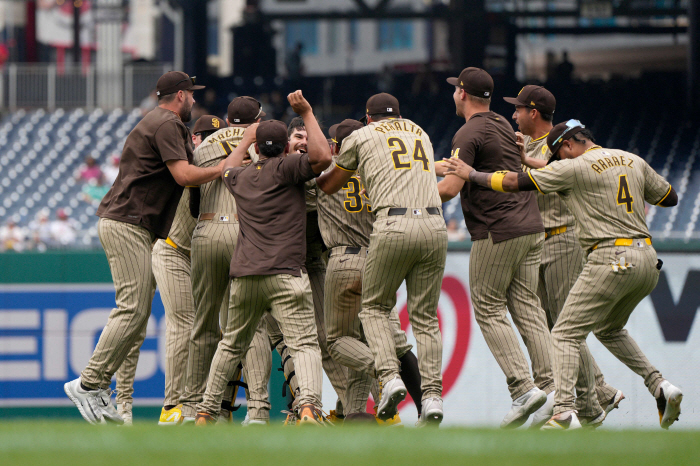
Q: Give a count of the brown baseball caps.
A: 9